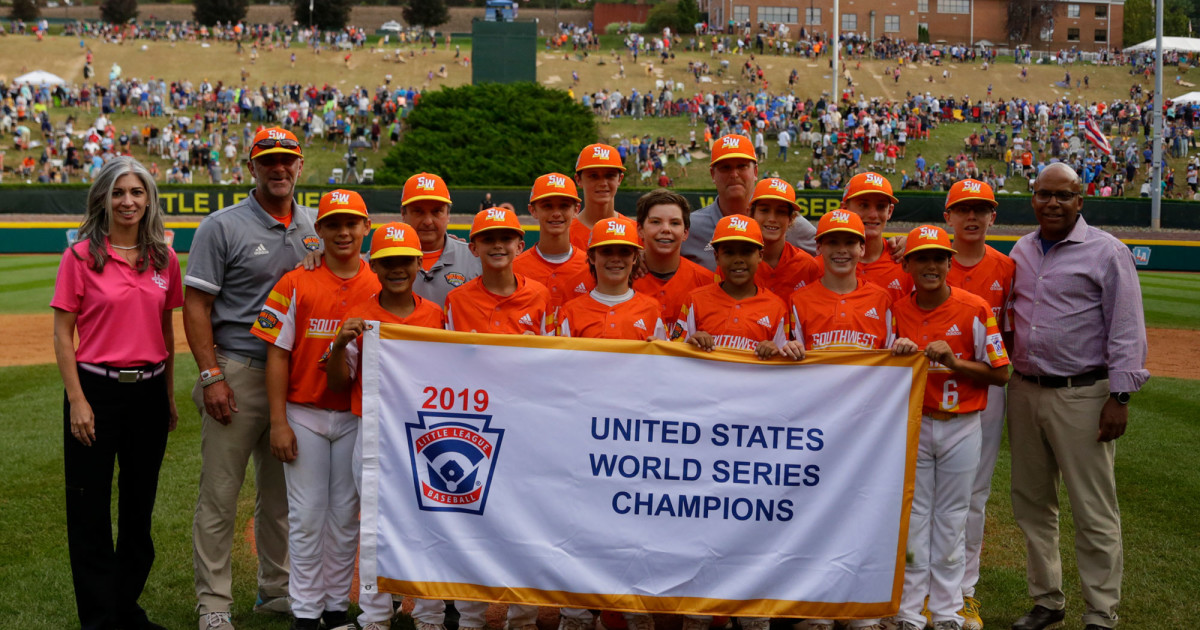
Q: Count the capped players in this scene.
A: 12